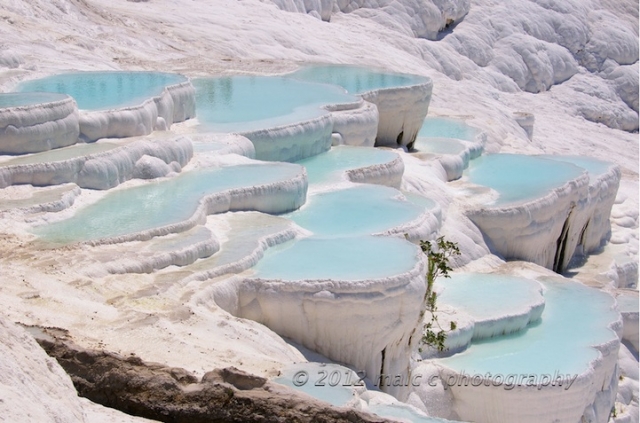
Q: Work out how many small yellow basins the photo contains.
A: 0